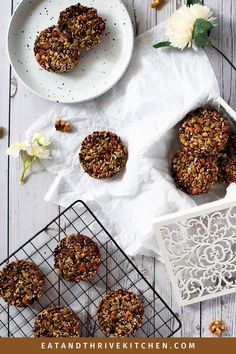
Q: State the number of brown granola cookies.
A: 10